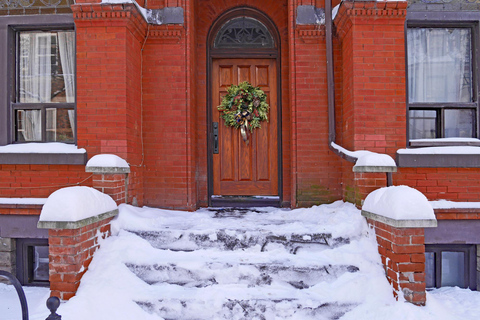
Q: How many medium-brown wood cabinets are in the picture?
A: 0